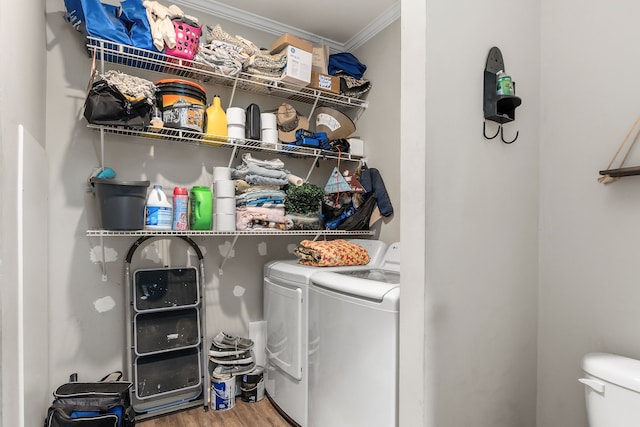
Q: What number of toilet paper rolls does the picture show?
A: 8